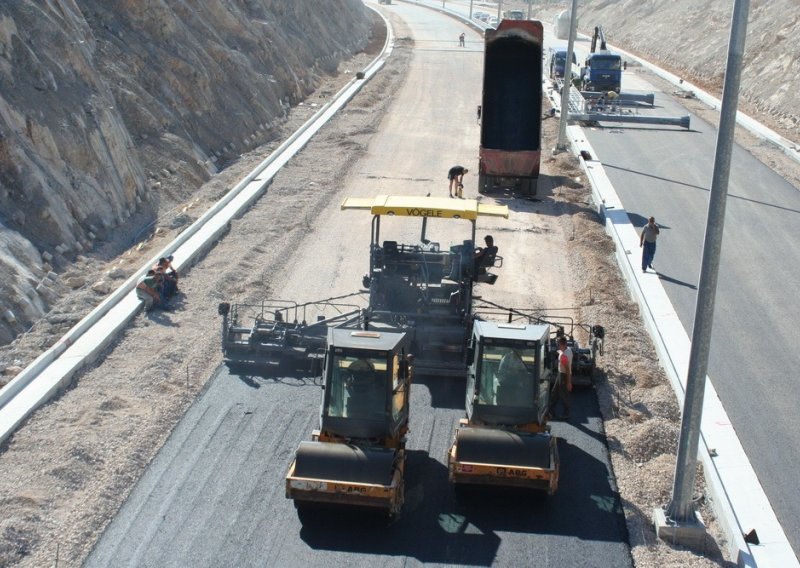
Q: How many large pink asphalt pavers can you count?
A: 0